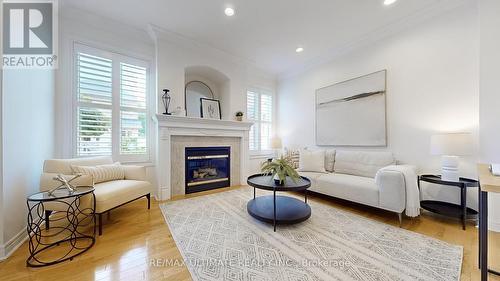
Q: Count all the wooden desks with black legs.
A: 1